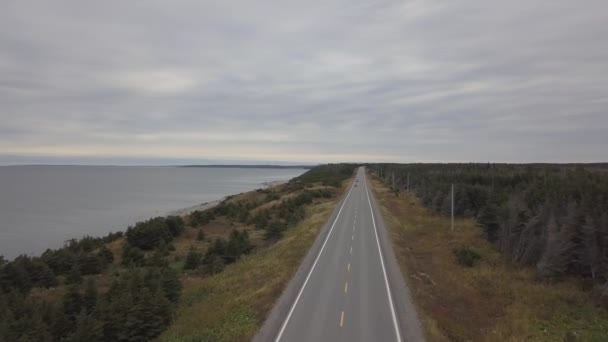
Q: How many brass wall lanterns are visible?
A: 0